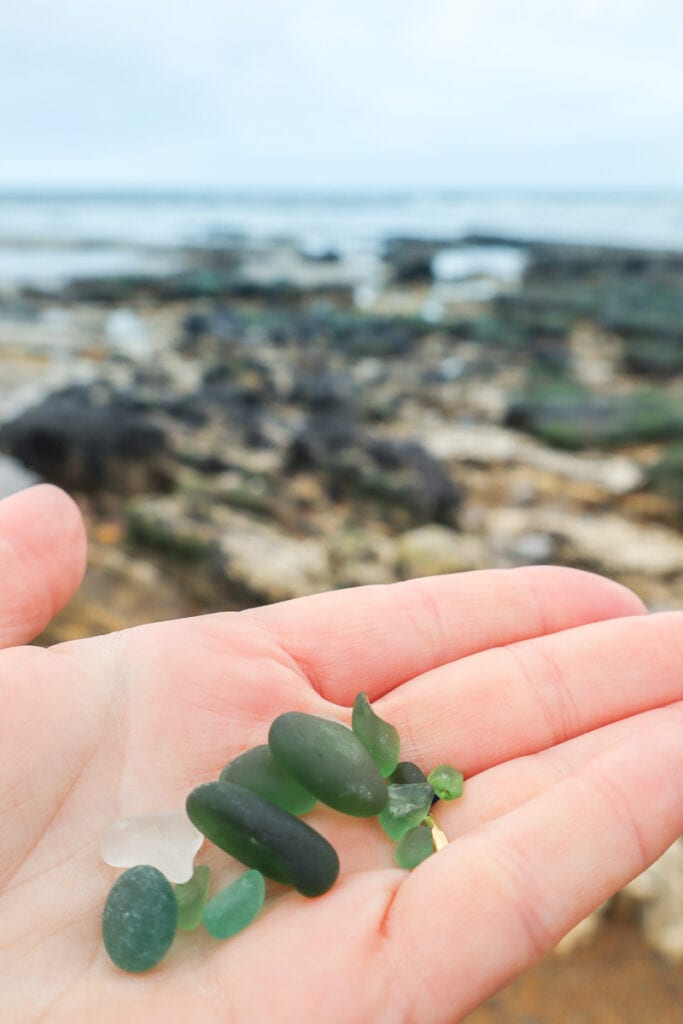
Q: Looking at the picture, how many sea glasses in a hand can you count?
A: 12